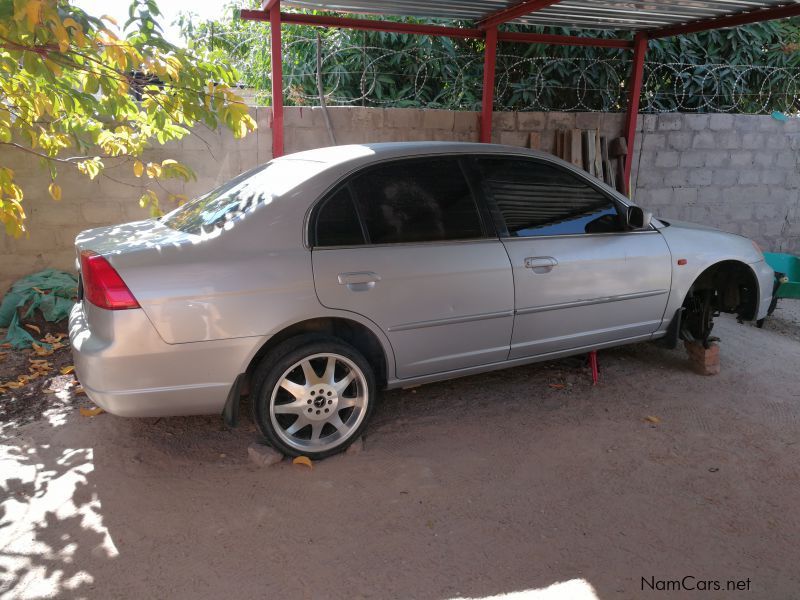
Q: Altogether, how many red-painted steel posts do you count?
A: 3